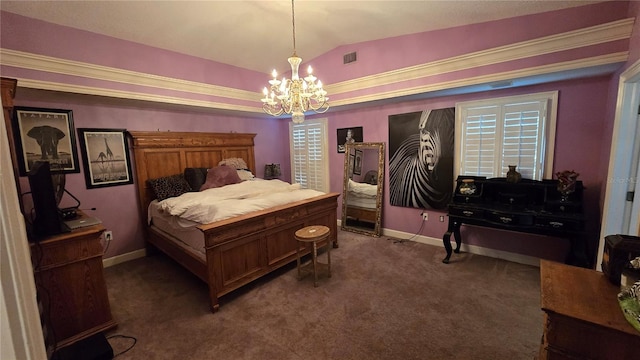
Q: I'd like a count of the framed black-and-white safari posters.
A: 2